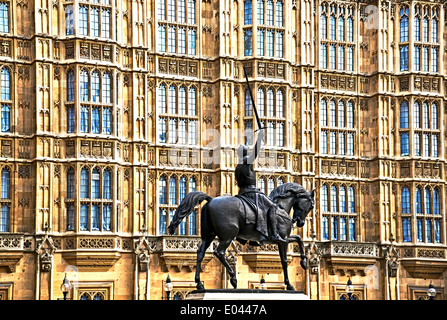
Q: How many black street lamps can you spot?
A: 5